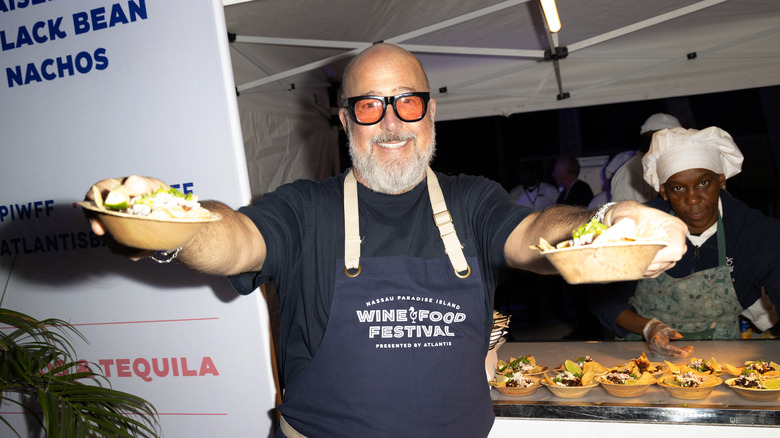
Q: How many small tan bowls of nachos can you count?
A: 12